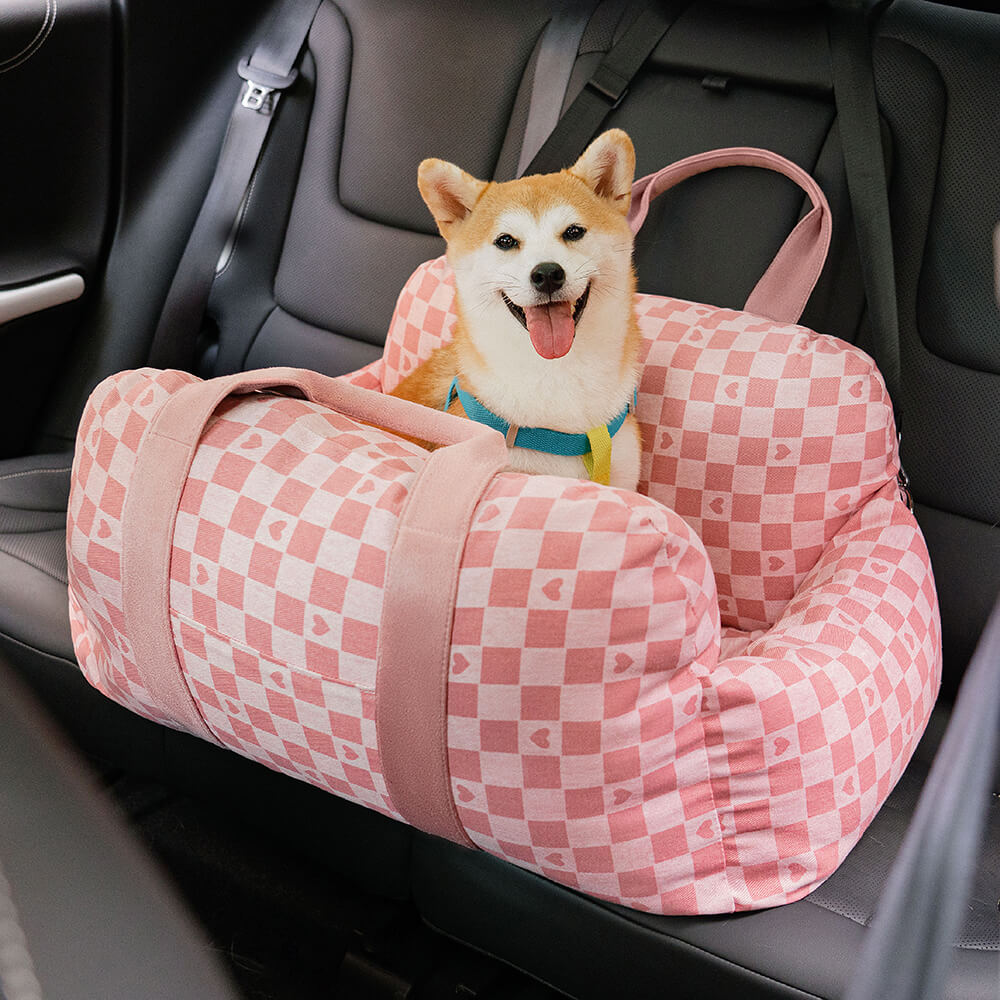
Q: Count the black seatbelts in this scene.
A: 2